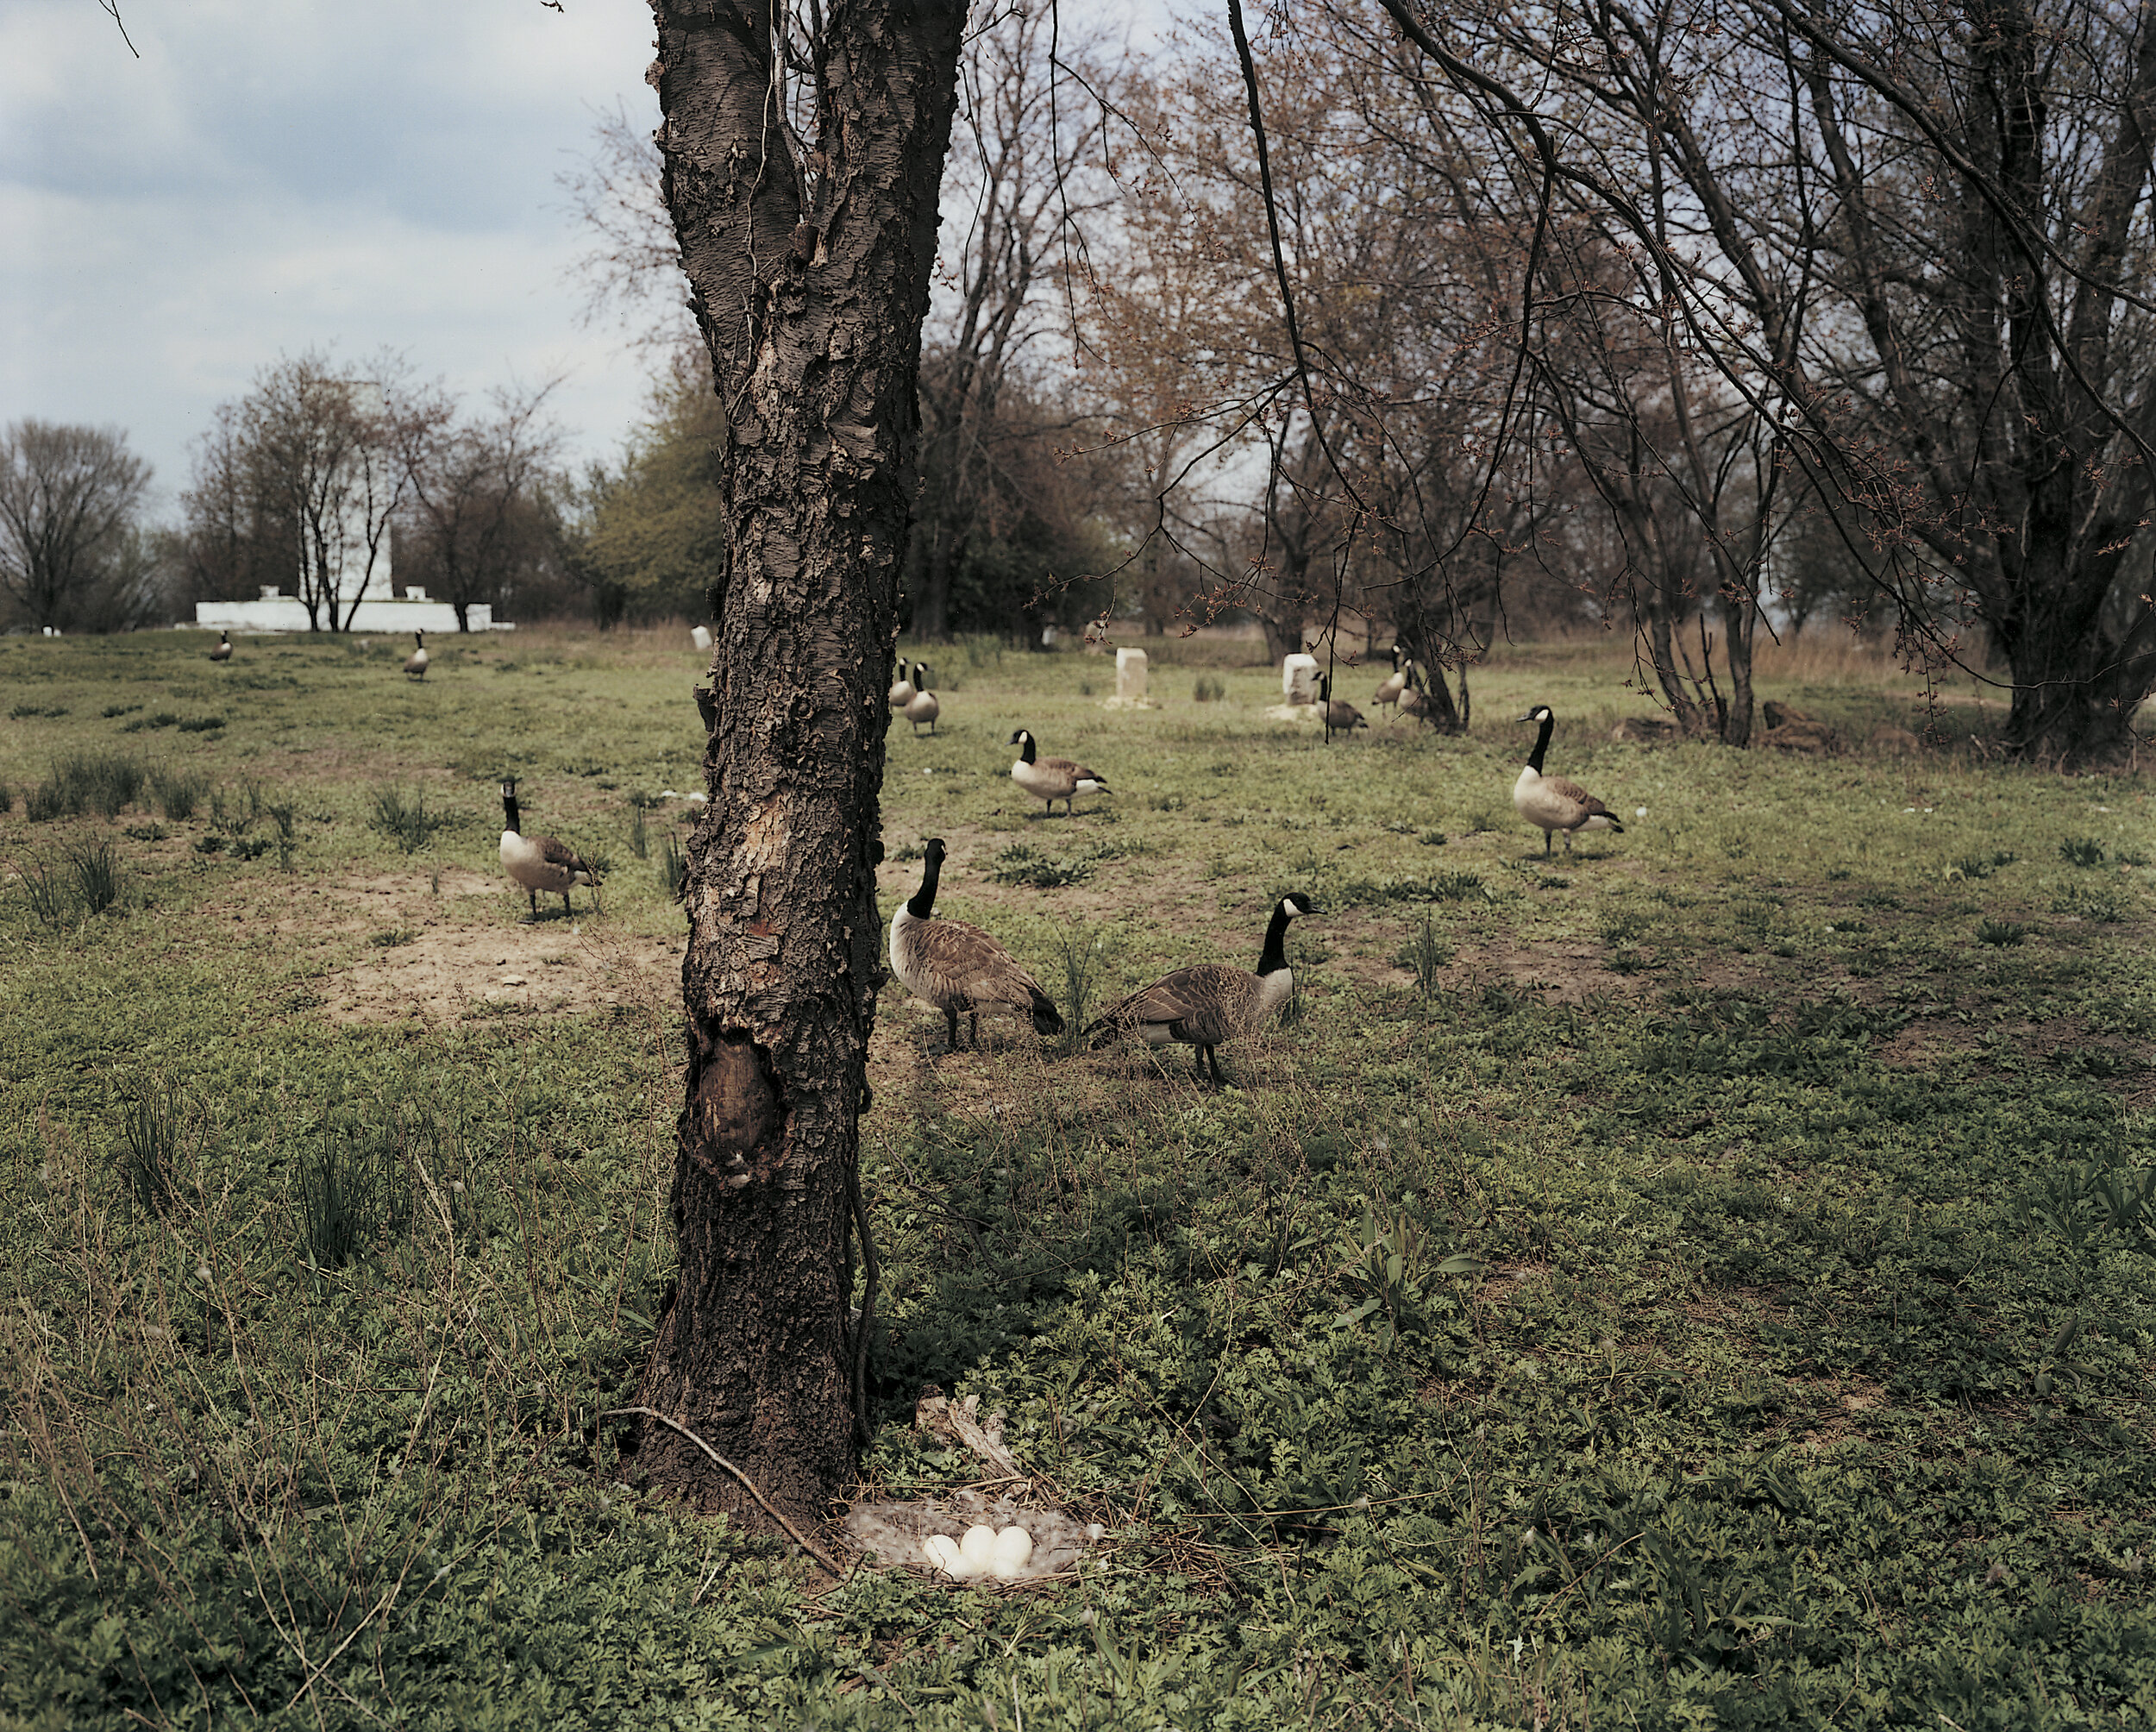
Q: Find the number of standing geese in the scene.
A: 12